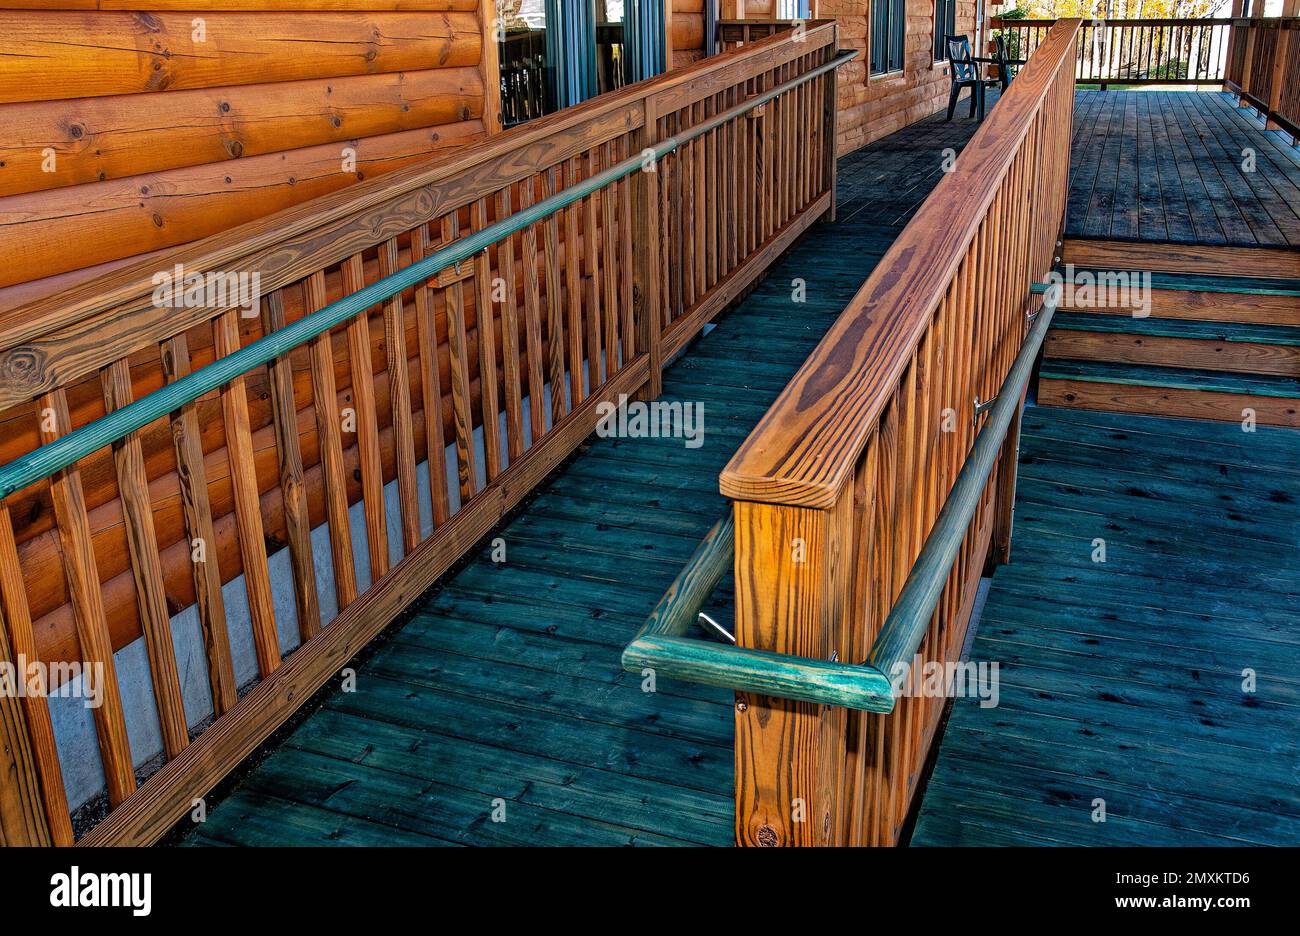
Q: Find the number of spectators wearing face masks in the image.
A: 0